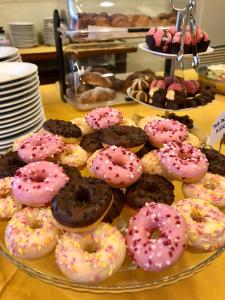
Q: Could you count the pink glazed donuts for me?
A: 7